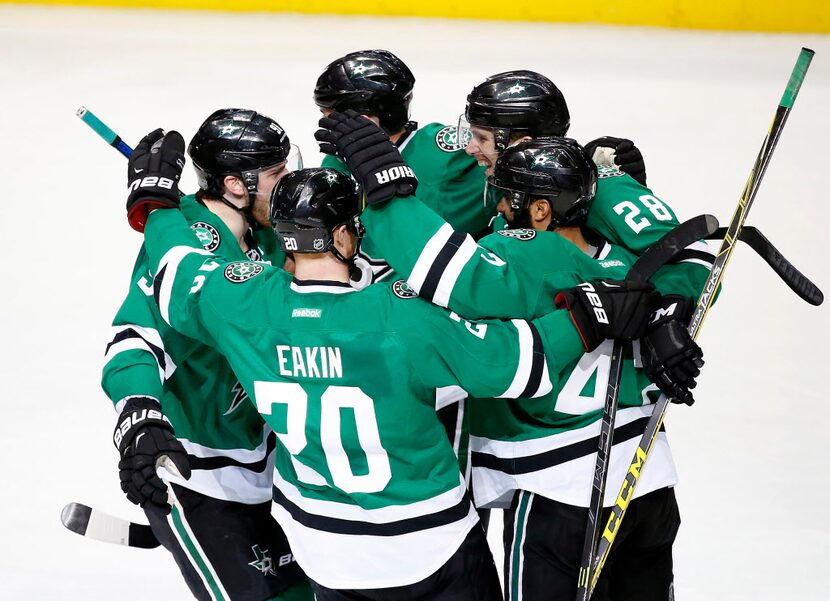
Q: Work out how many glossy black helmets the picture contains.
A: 5